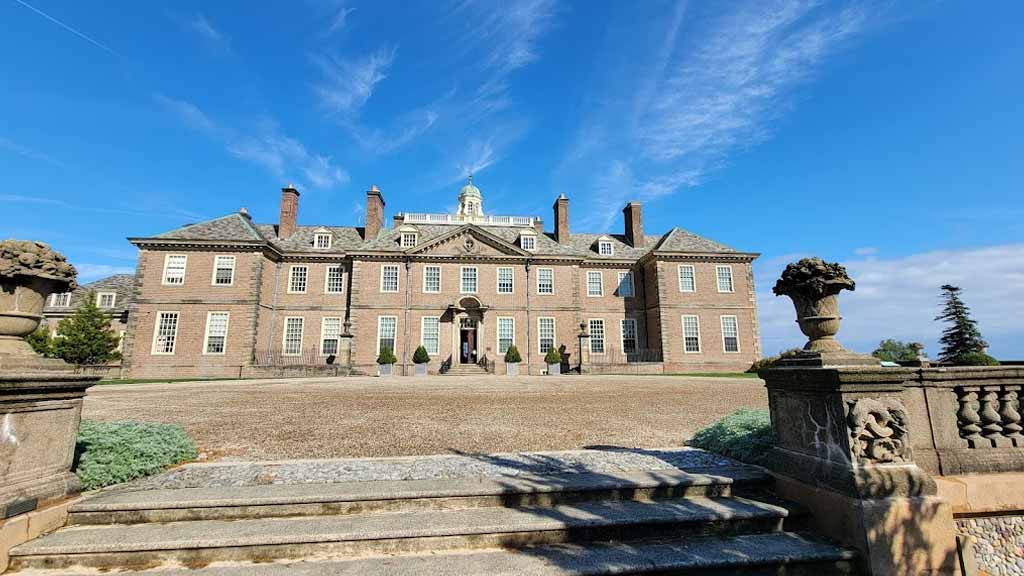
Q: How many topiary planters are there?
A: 4